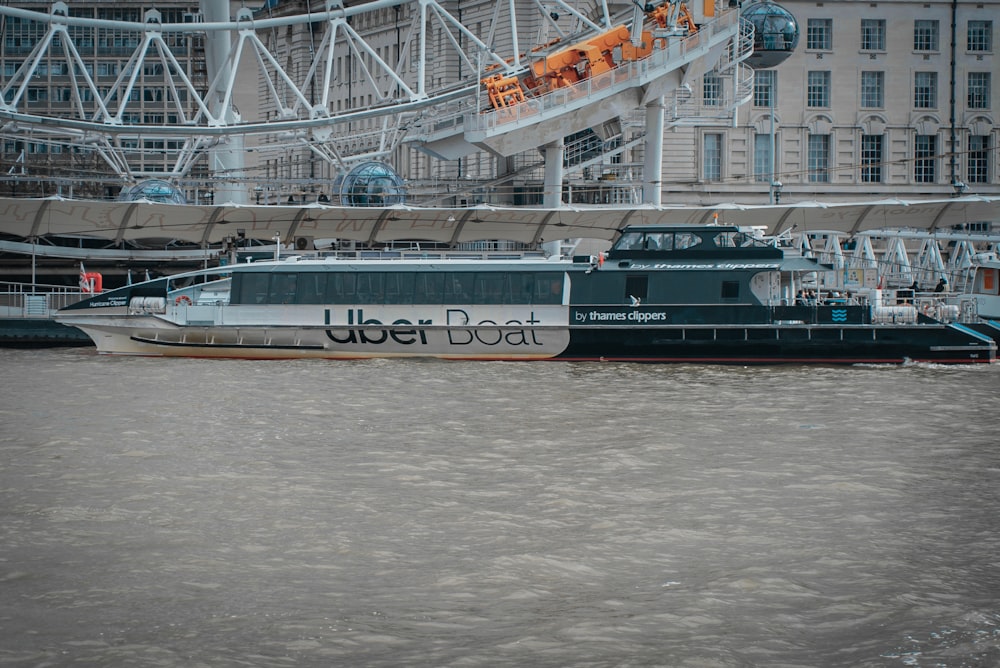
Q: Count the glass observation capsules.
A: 3